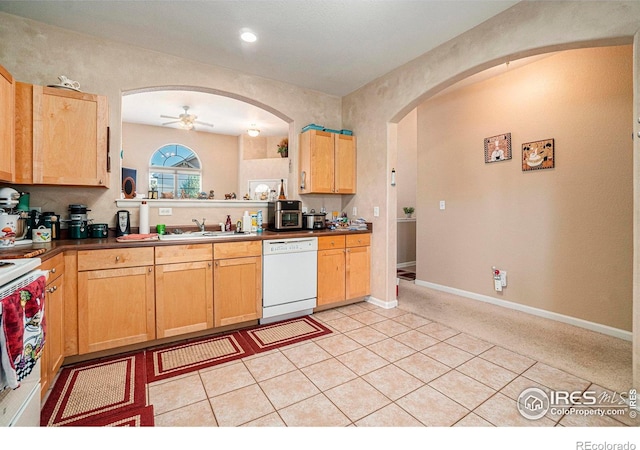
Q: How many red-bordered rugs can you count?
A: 4